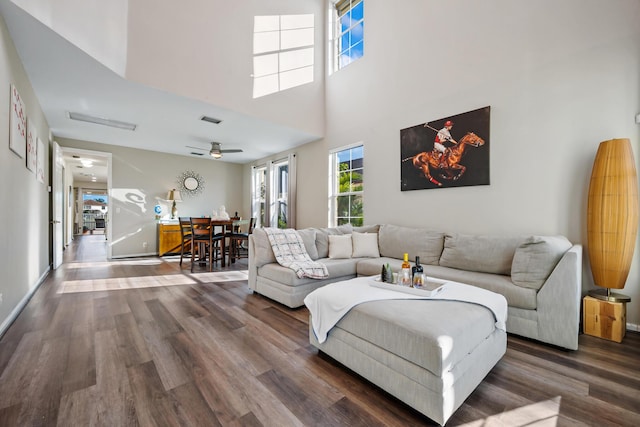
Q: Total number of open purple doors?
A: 0